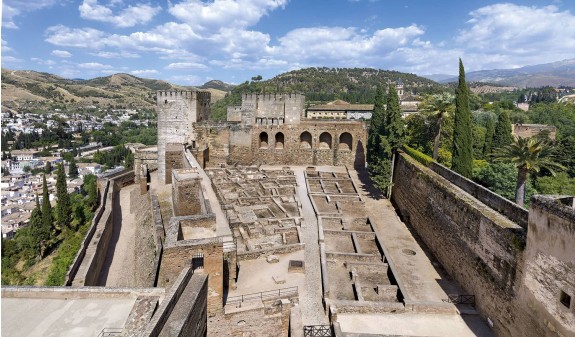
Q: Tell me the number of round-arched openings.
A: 5